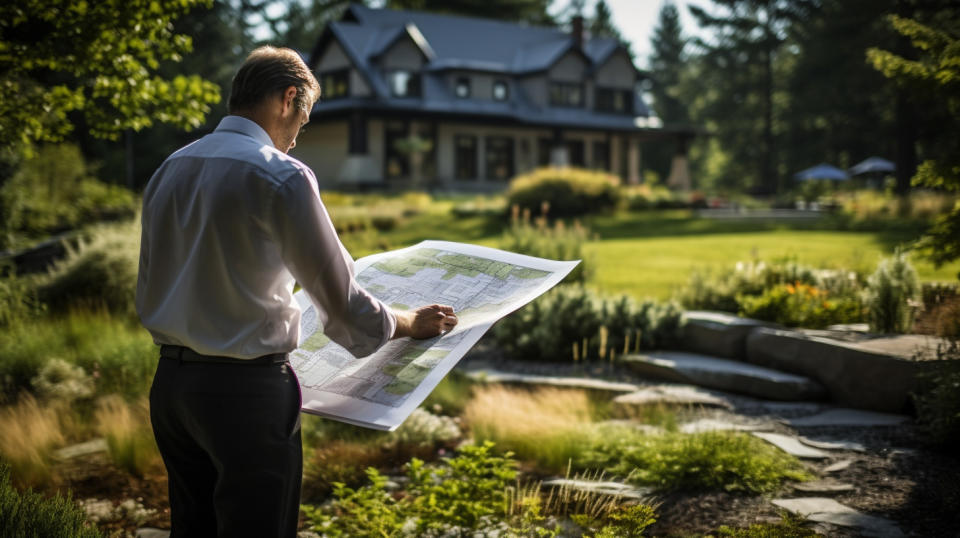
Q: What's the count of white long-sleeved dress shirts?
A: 1